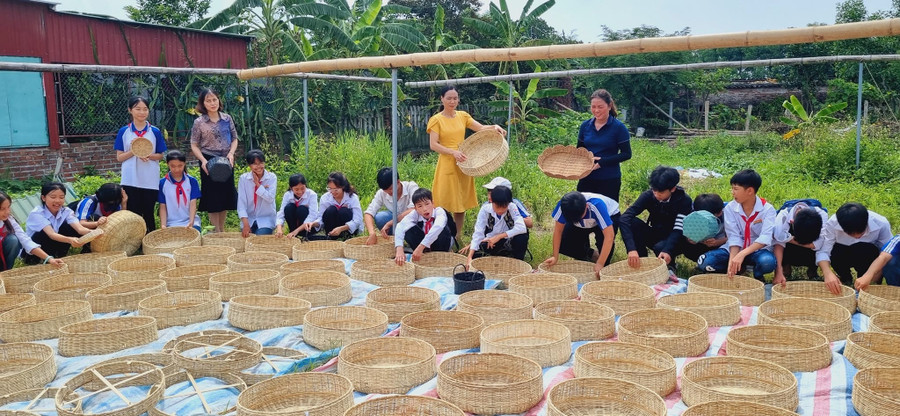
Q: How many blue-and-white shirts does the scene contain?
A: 6